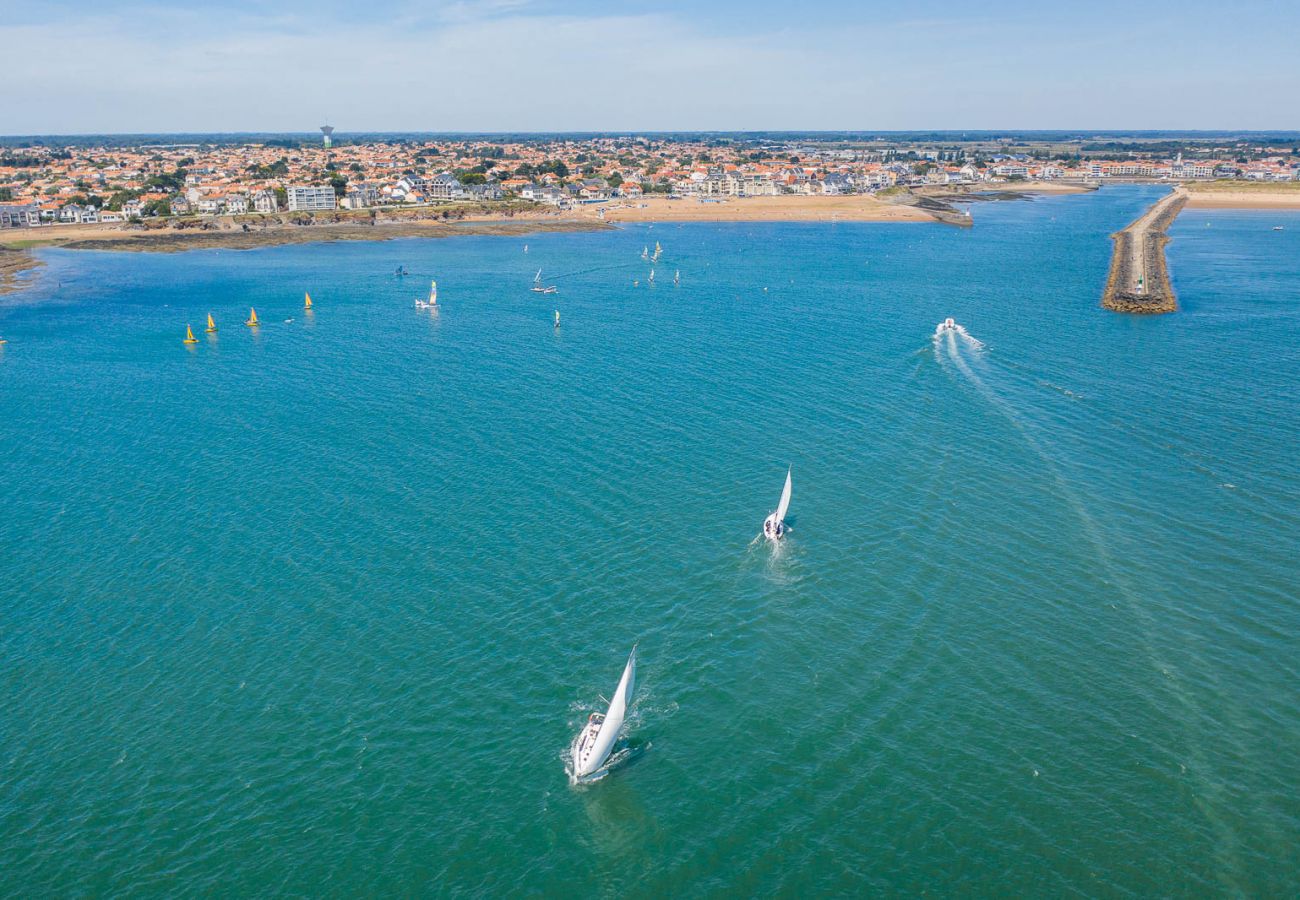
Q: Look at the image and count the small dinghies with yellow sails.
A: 4